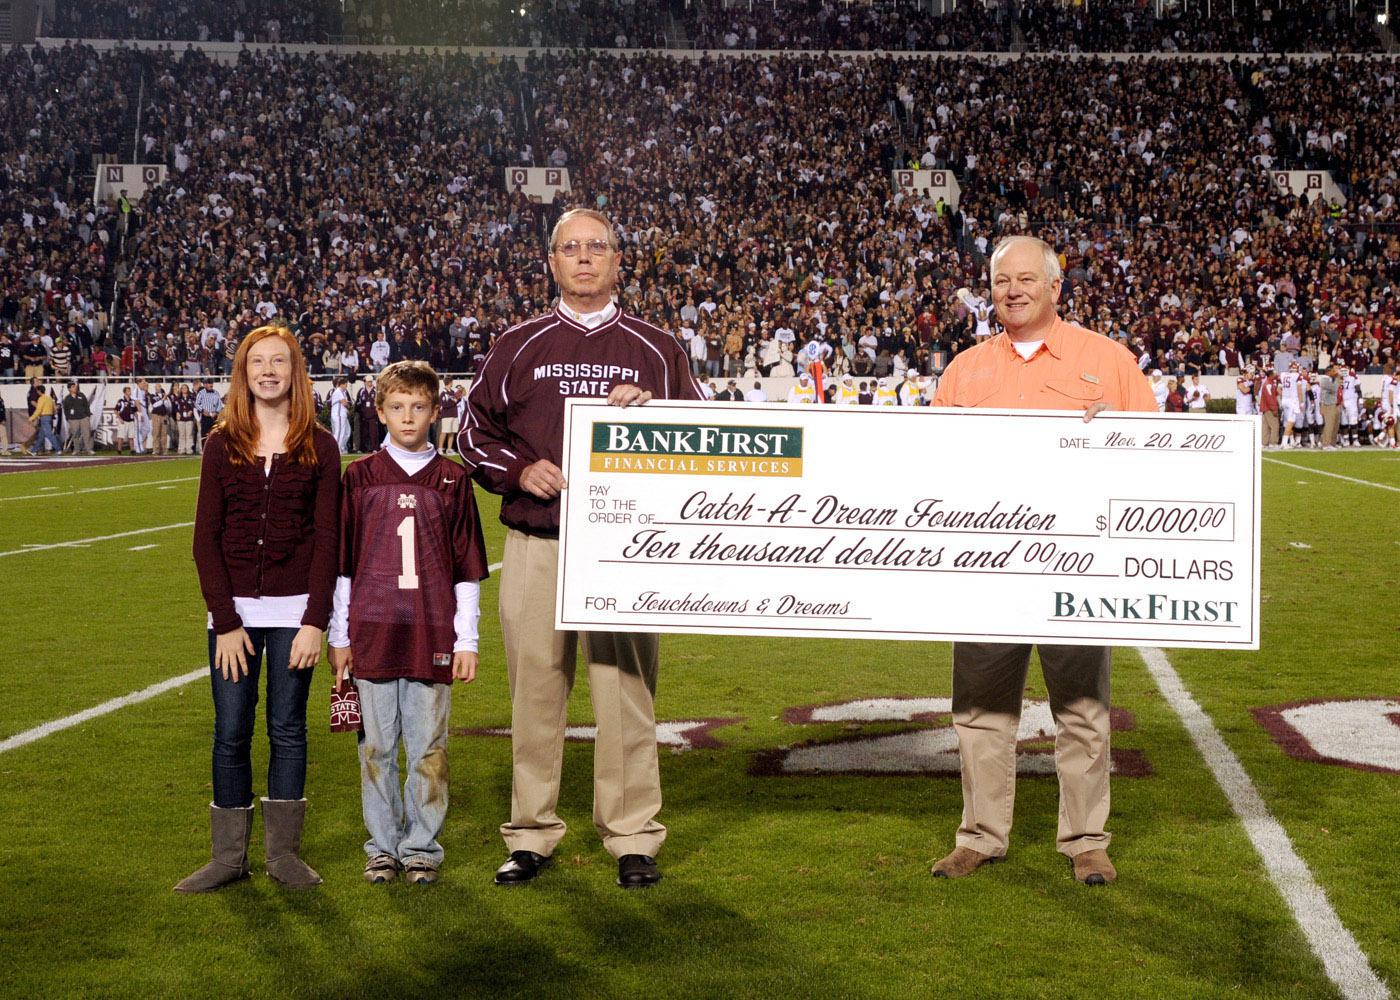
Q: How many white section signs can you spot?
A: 4